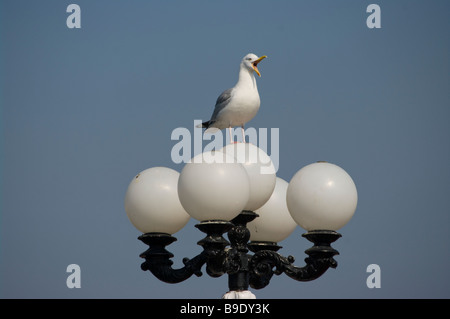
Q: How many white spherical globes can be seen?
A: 5